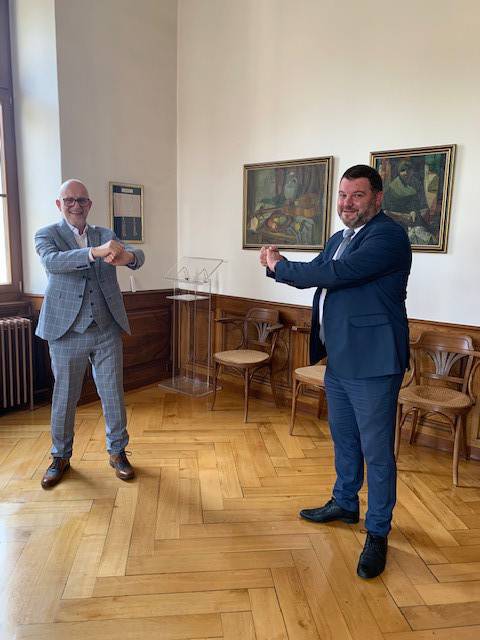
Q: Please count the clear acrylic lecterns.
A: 1